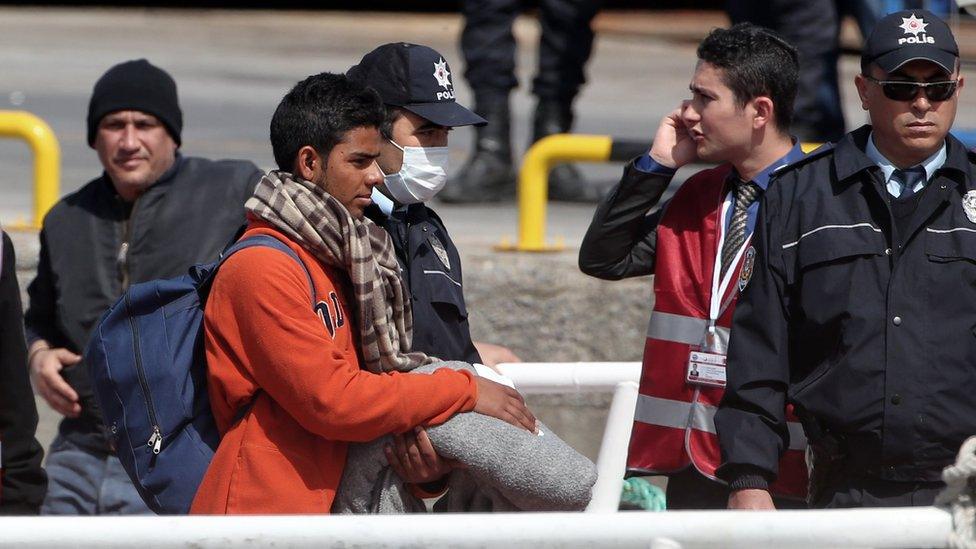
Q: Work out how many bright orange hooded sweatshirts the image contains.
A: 1